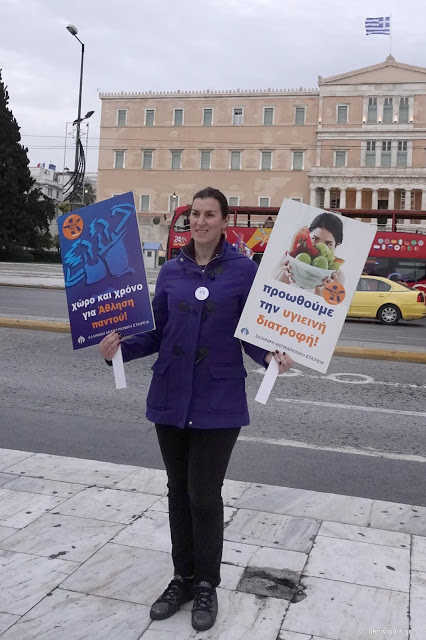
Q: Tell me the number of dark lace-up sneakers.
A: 2